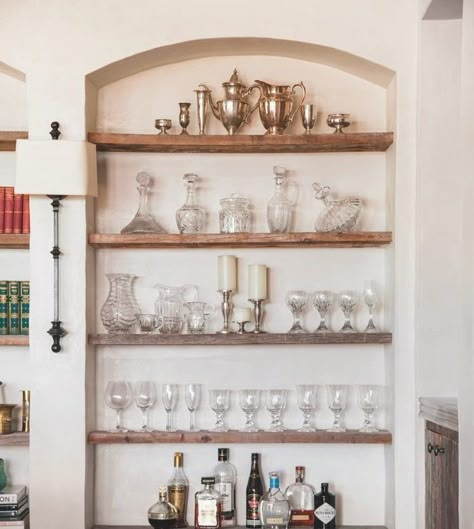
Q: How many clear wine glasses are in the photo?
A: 14